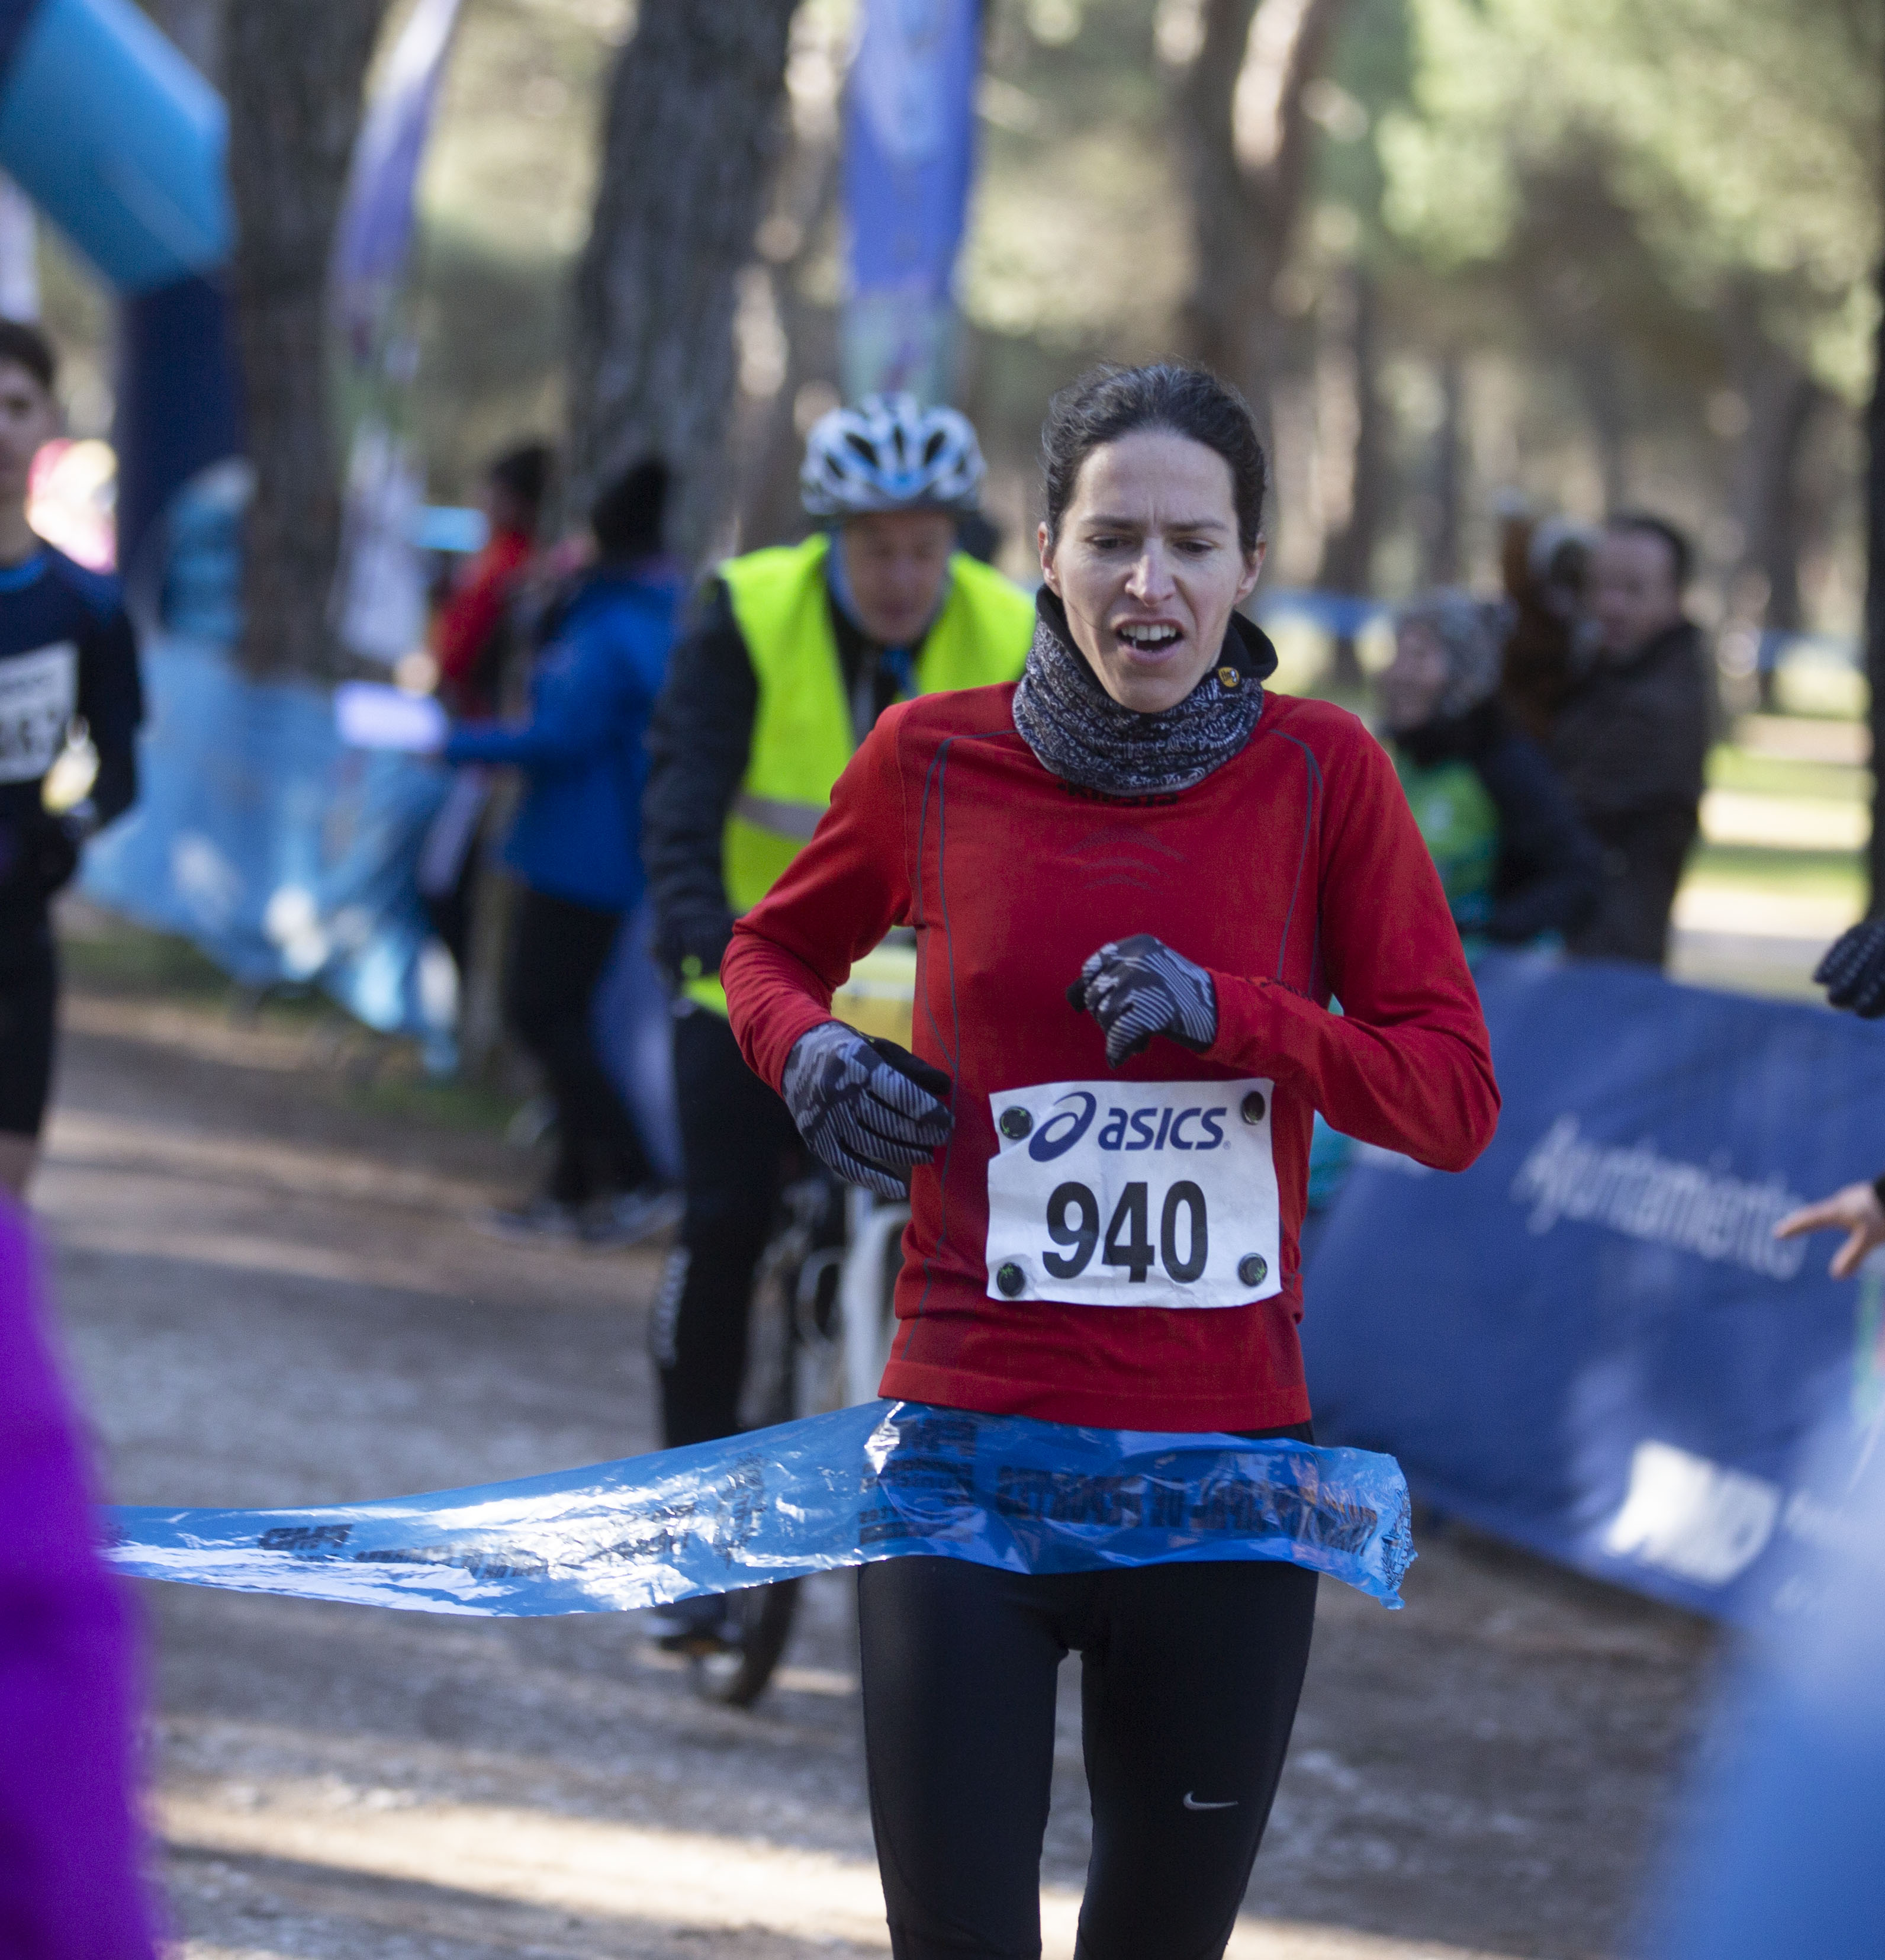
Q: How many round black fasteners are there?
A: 4